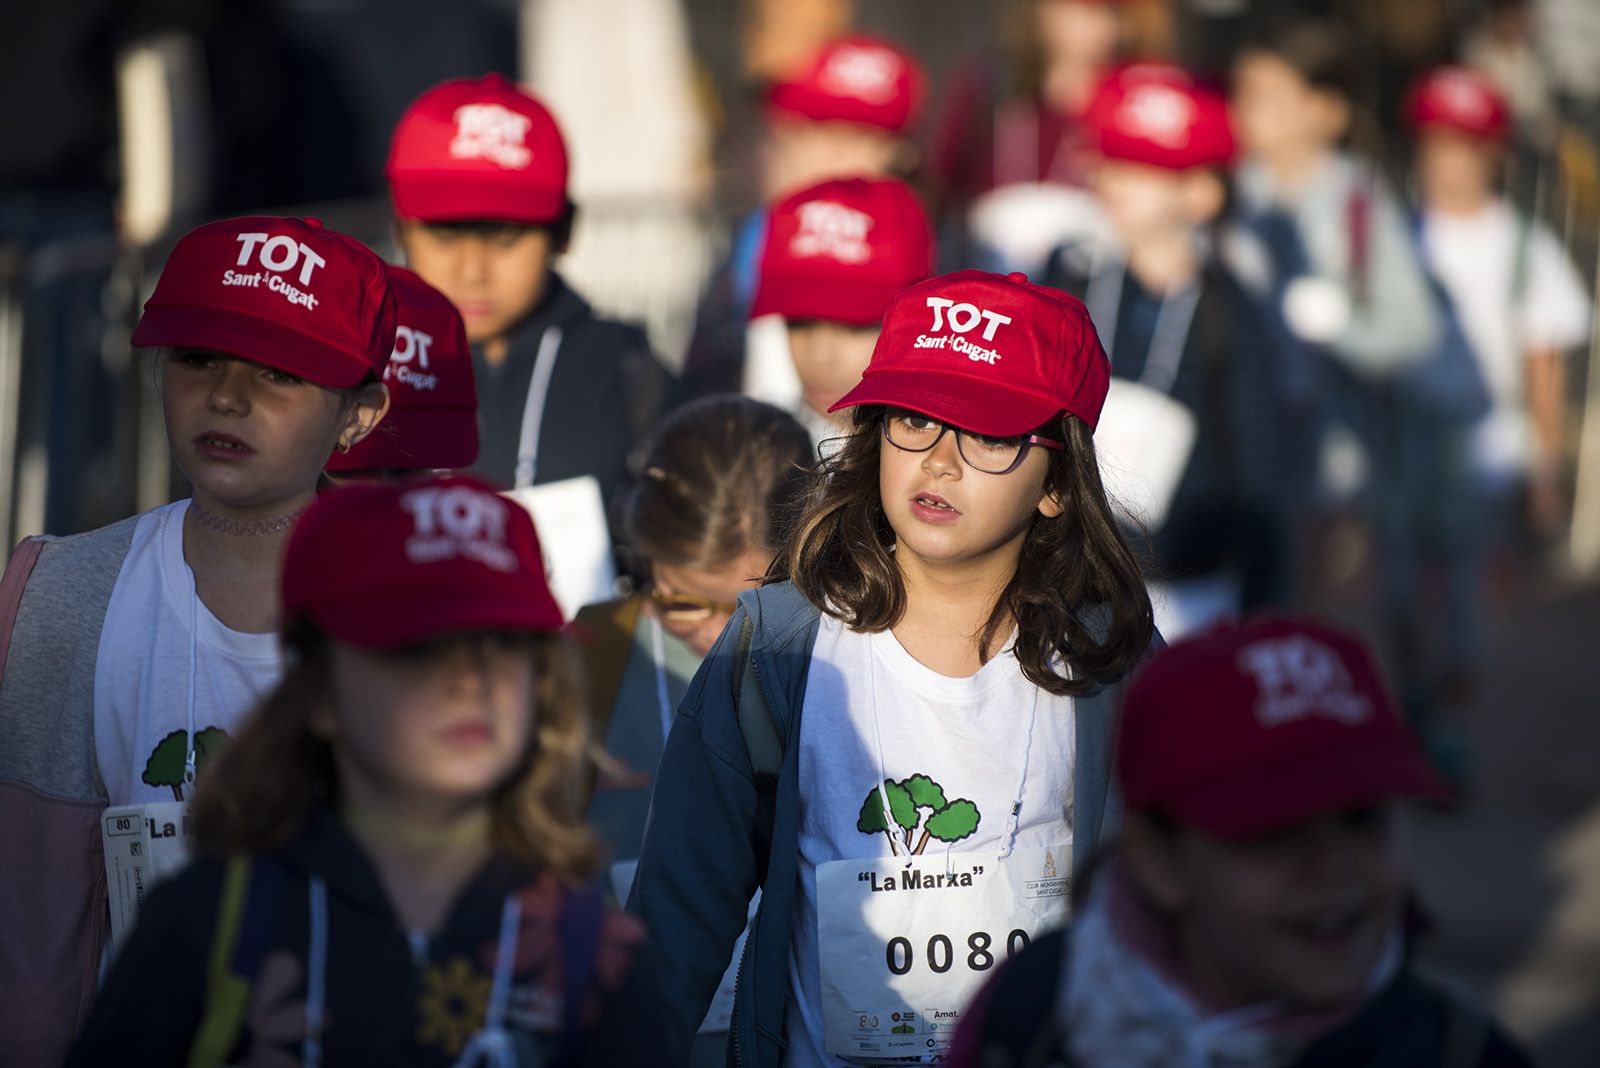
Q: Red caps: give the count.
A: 10